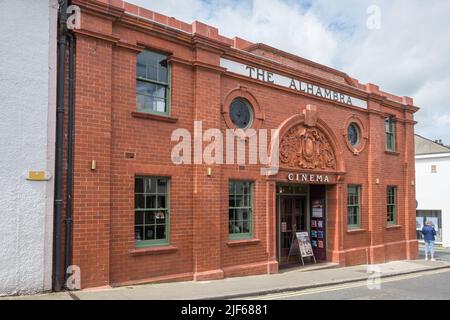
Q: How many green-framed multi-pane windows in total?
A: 6